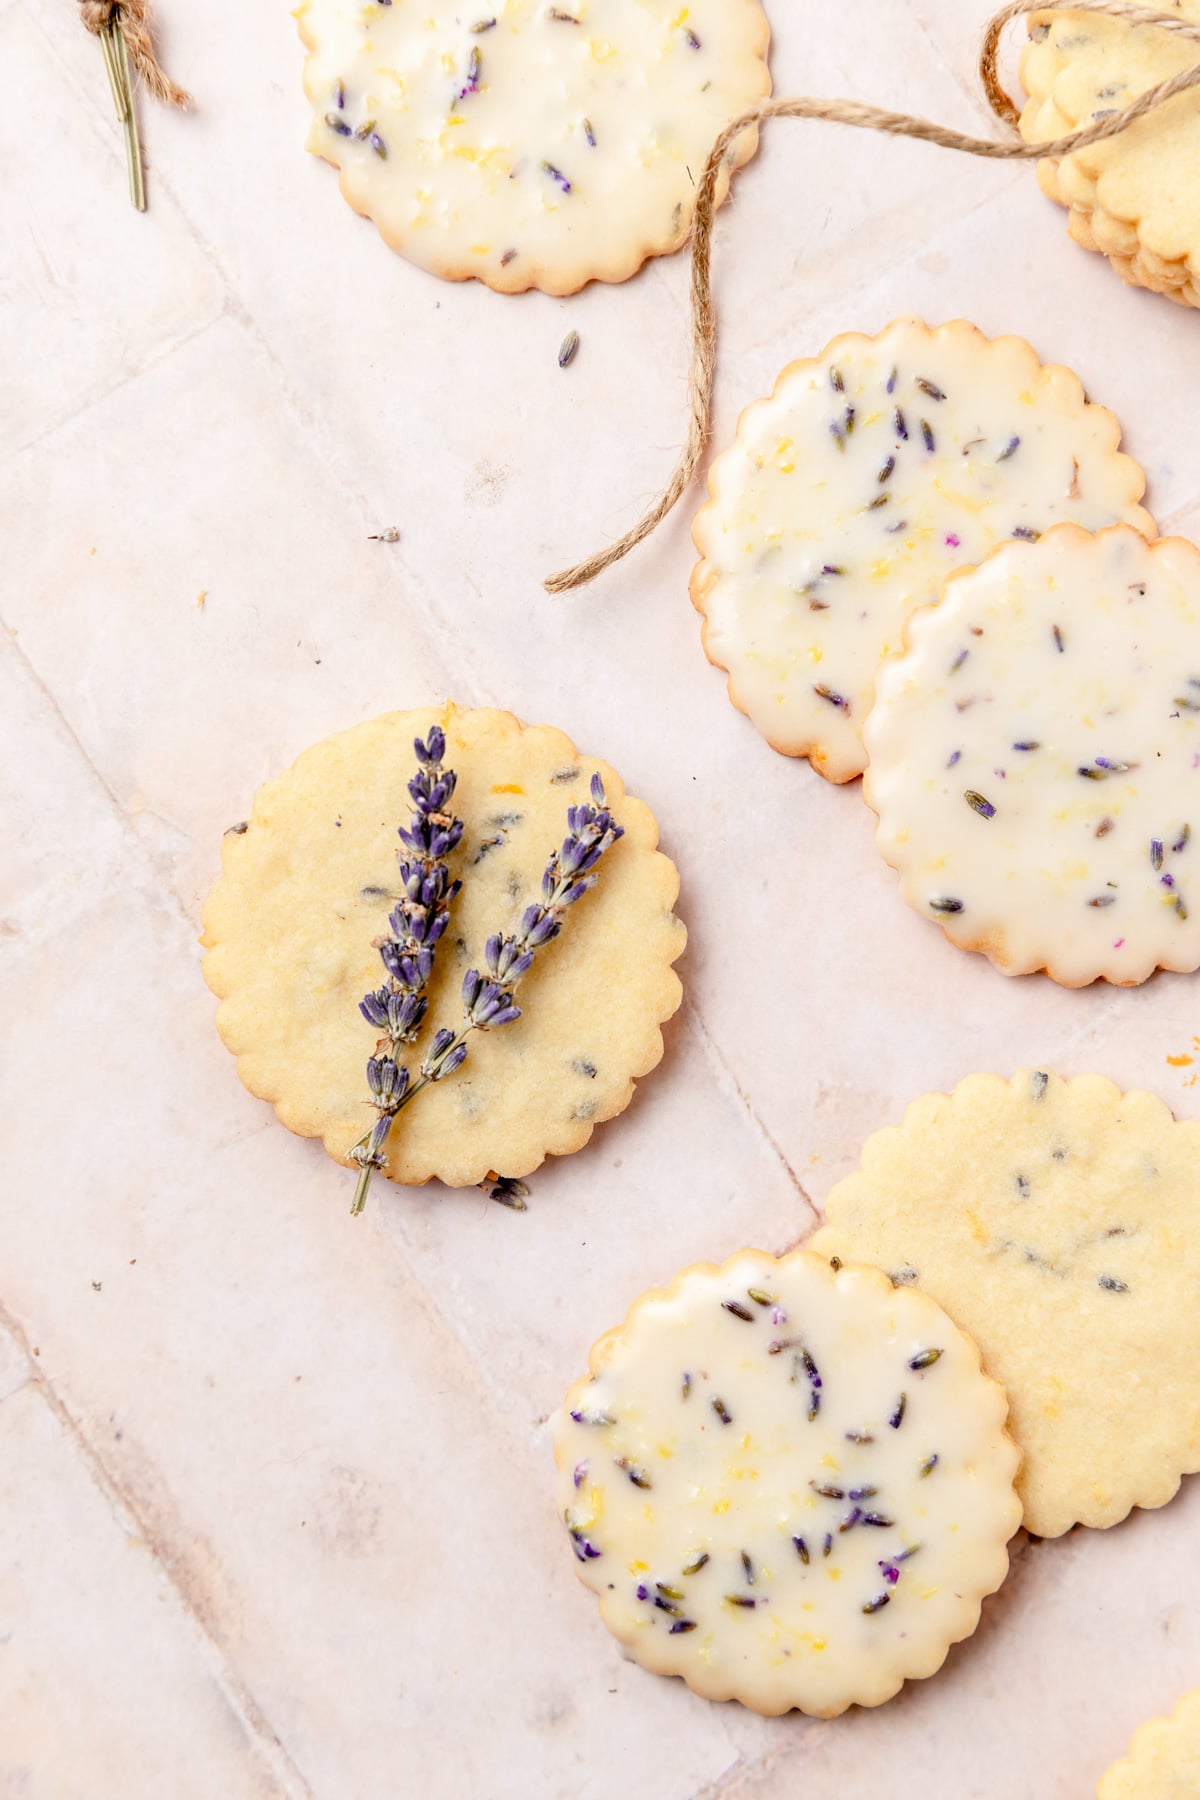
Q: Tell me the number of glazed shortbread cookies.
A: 4